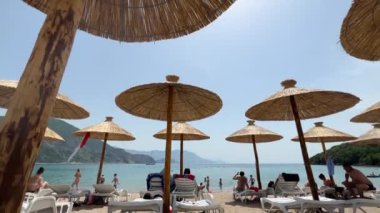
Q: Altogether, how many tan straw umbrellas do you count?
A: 12